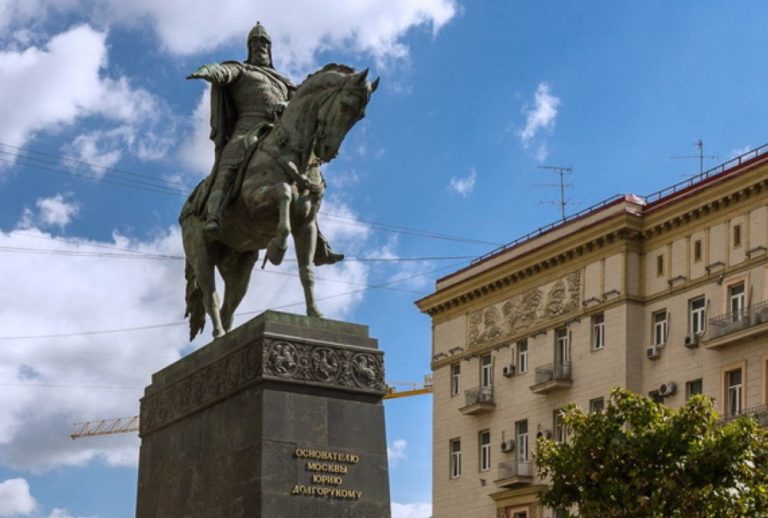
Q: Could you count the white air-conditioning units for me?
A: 6